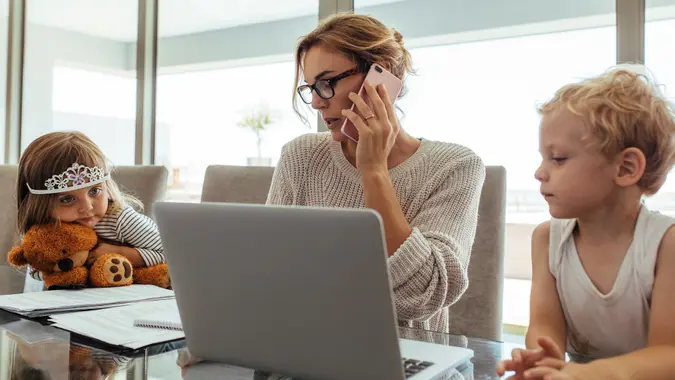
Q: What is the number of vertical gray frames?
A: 4